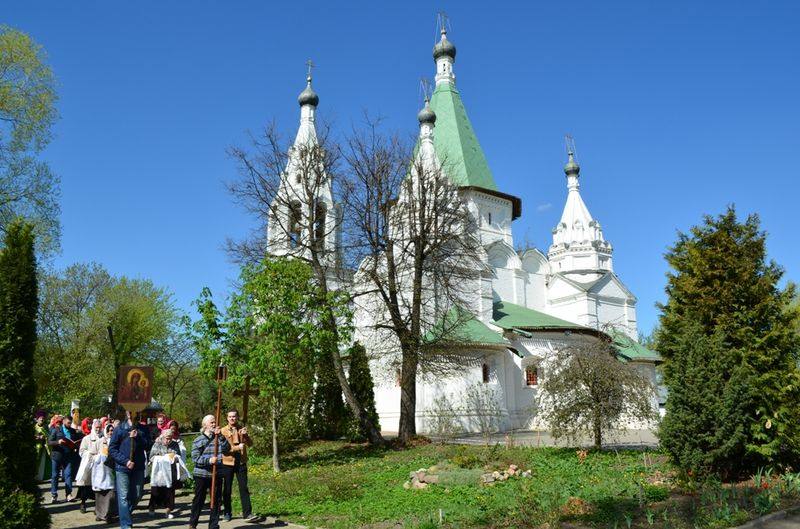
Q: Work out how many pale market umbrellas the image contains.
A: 0